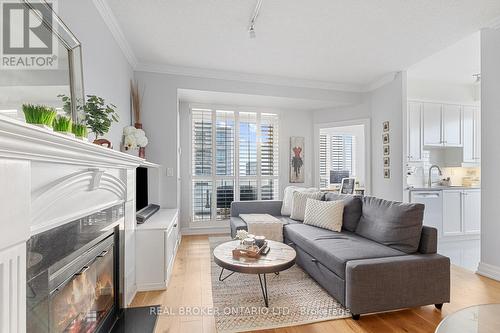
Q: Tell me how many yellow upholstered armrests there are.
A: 0